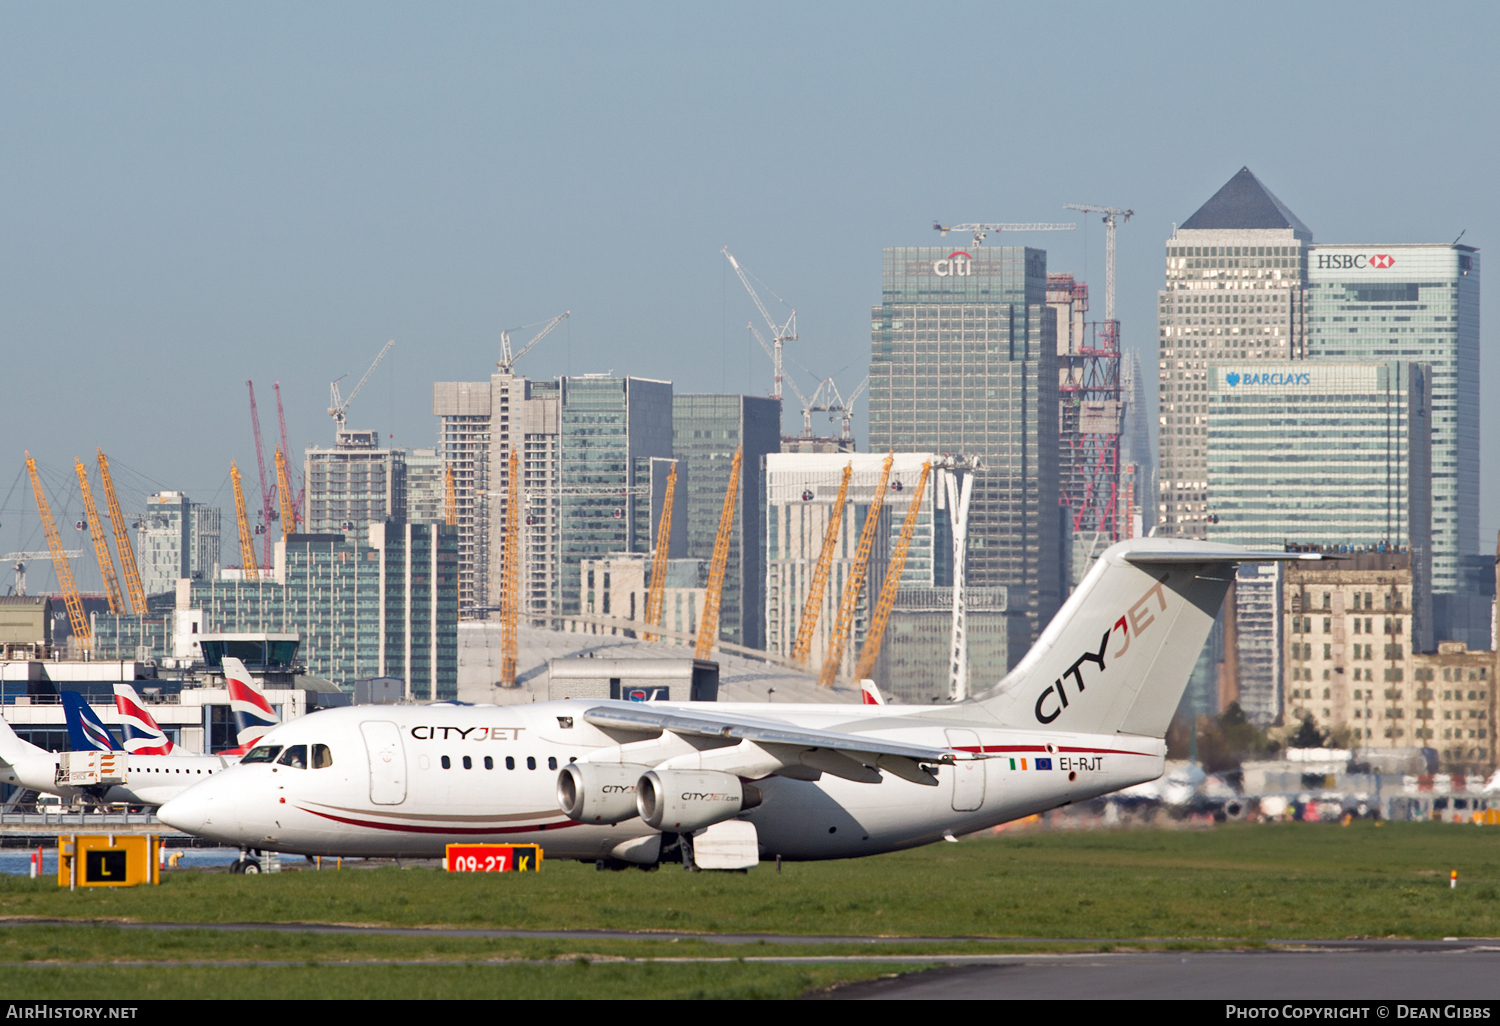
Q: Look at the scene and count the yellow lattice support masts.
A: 12